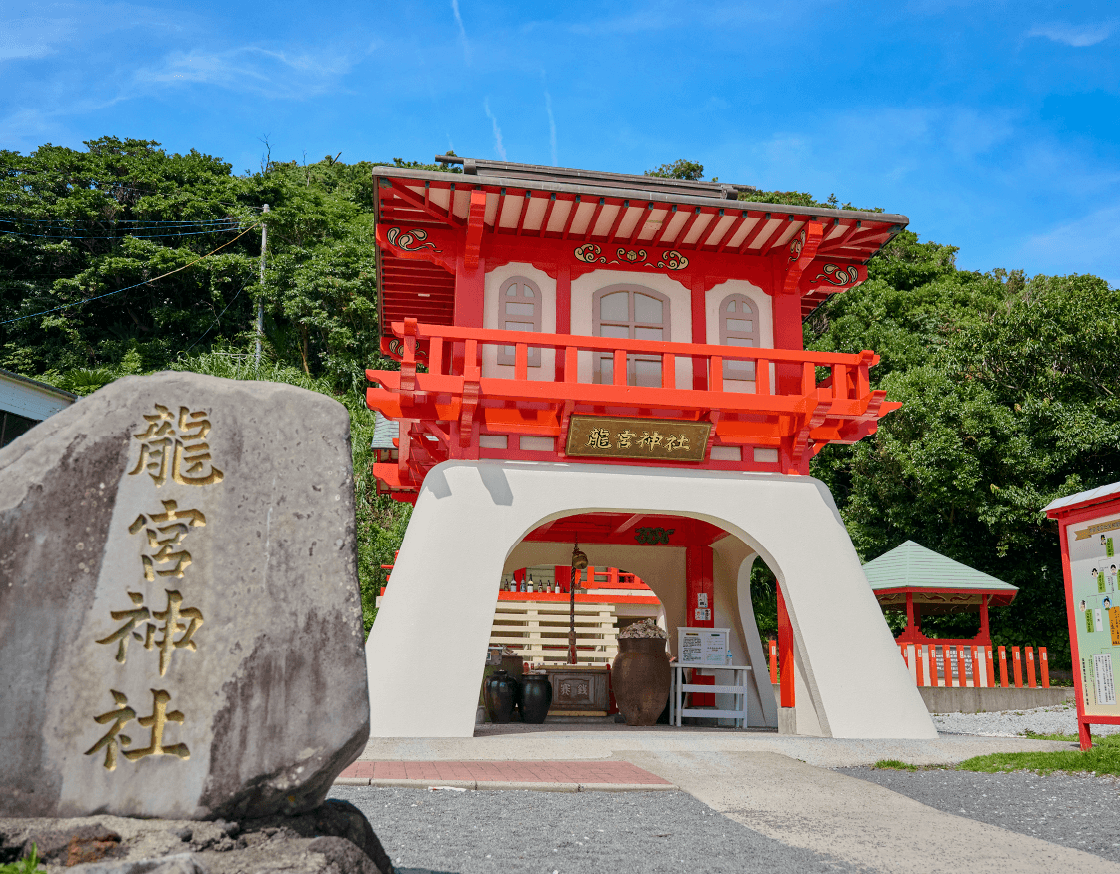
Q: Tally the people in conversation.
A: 0